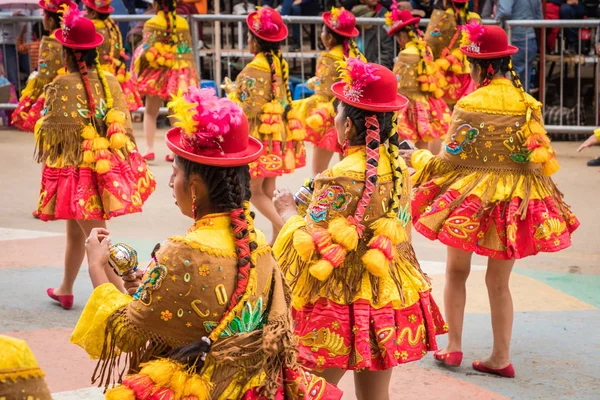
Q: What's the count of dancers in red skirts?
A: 11